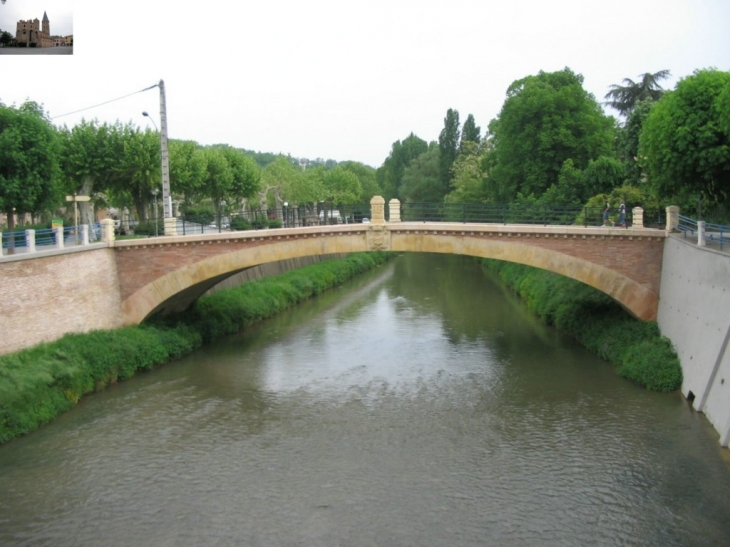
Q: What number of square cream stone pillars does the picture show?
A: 6